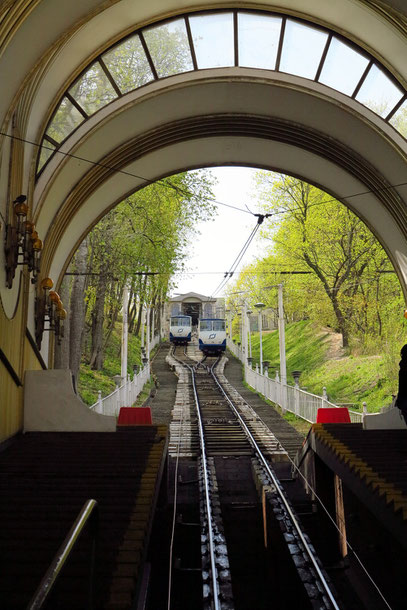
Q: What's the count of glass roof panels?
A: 11